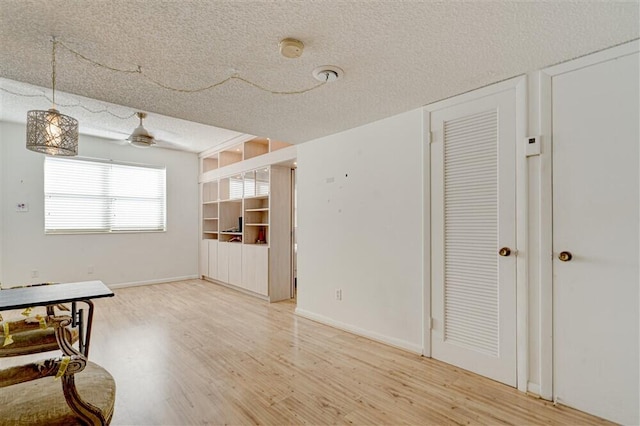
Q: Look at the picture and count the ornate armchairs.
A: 2